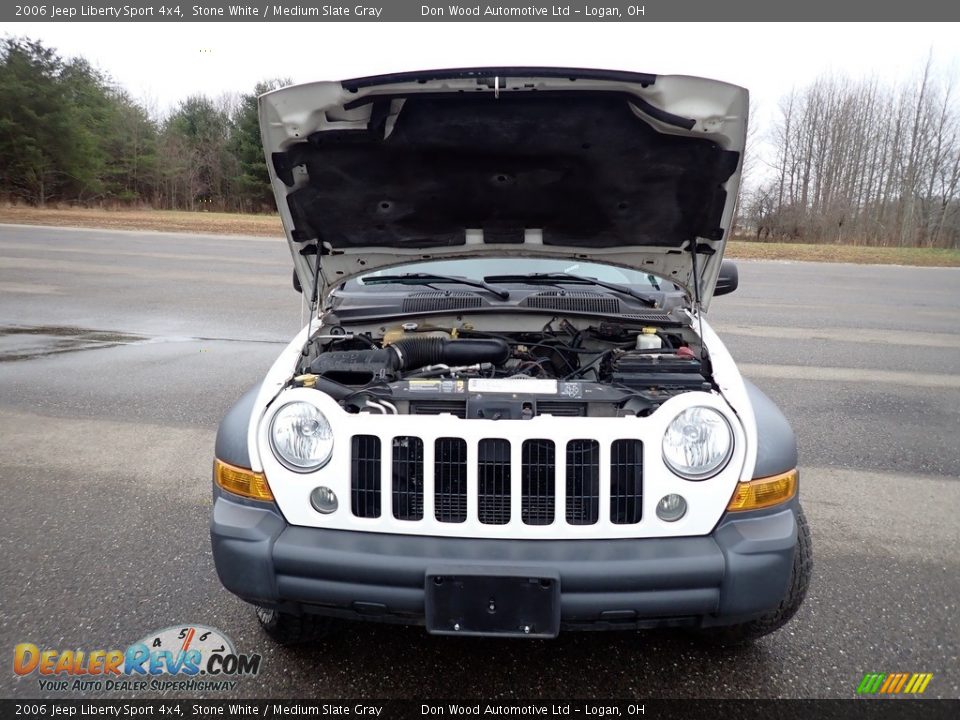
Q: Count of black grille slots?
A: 7